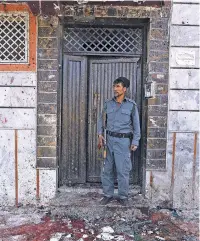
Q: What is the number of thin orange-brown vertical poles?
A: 5